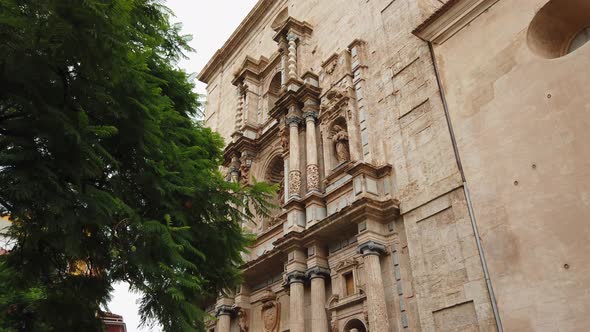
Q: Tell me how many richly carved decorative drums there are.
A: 2